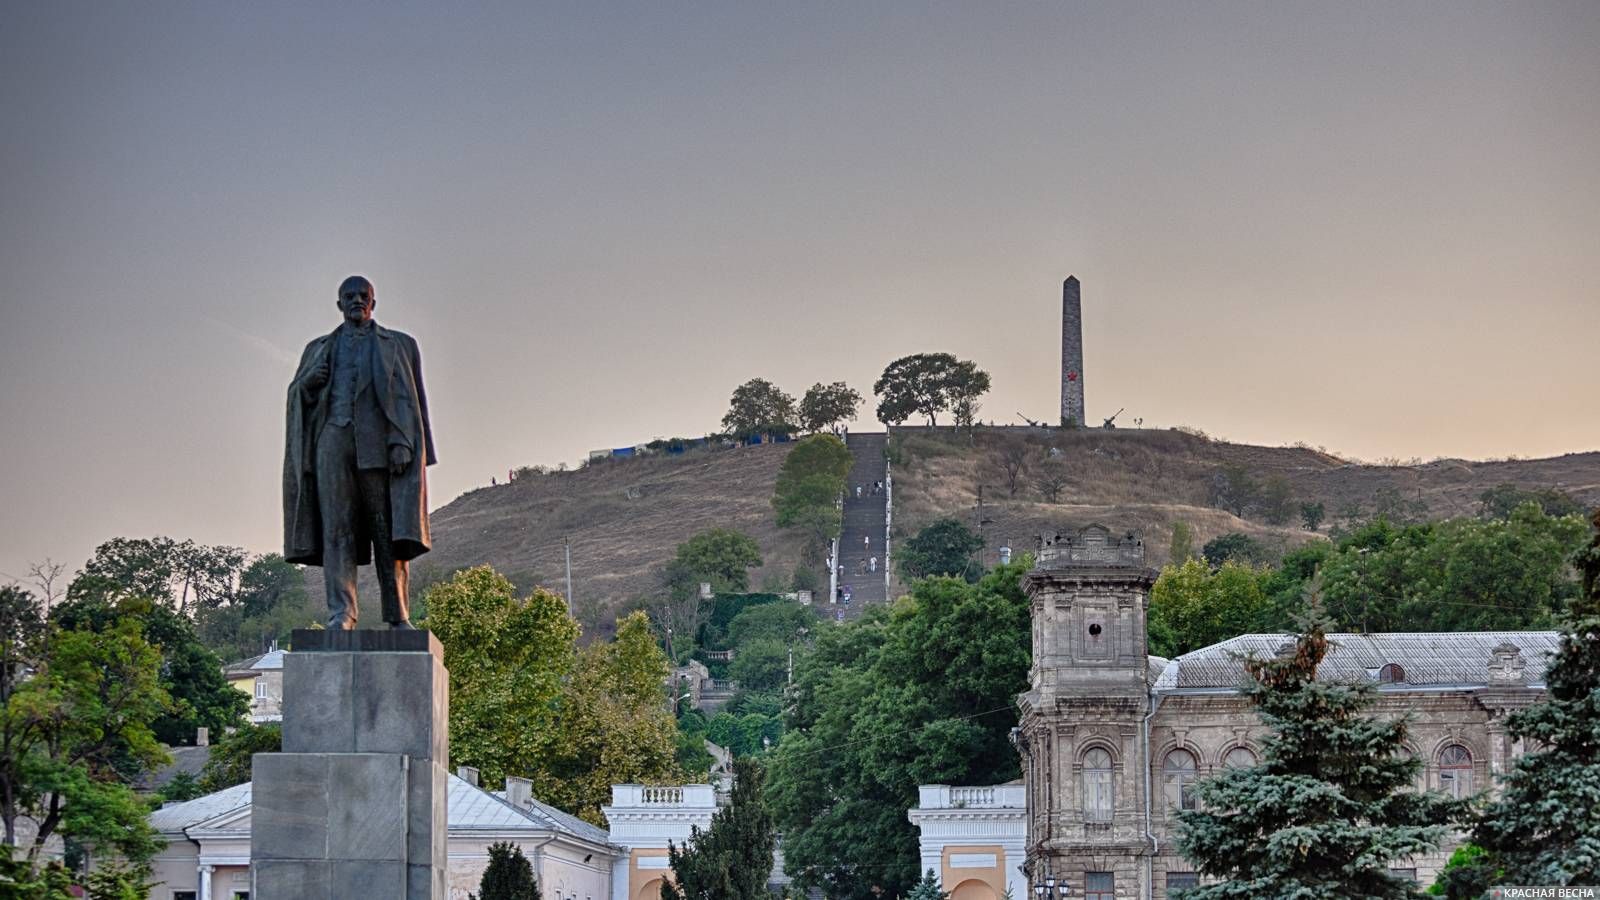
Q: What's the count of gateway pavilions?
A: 2